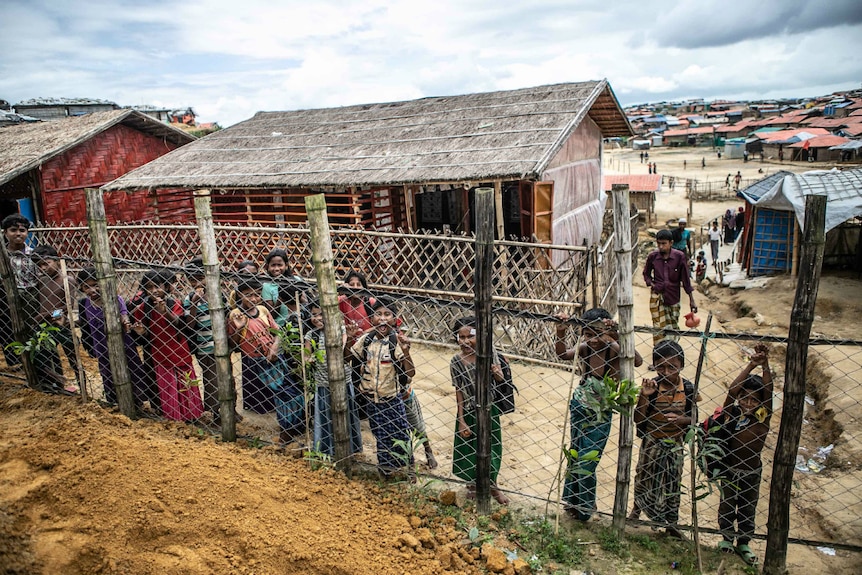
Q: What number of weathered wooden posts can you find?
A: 7